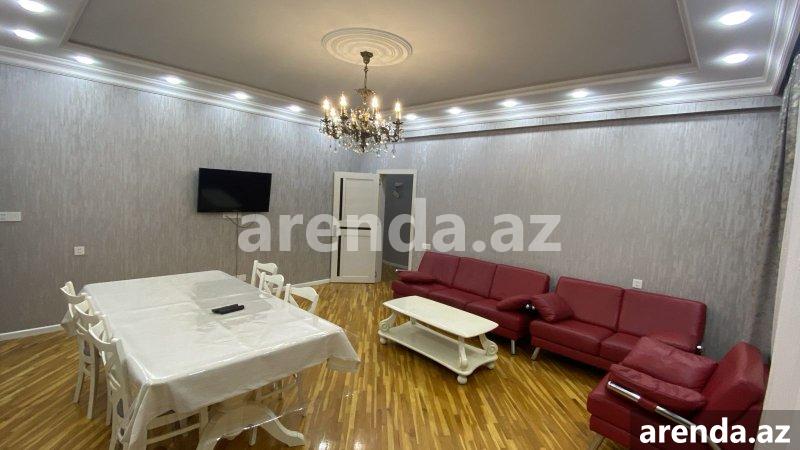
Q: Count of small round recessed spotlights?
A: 13